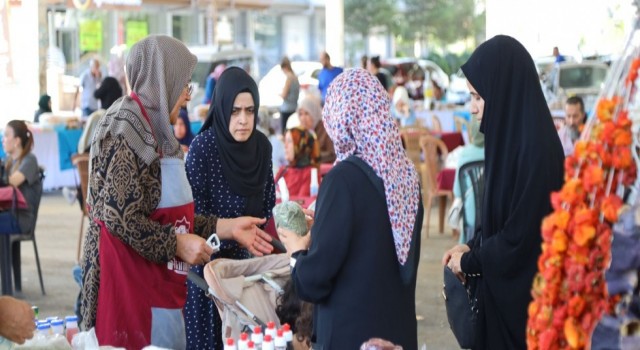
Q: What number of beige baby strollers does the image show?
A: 1